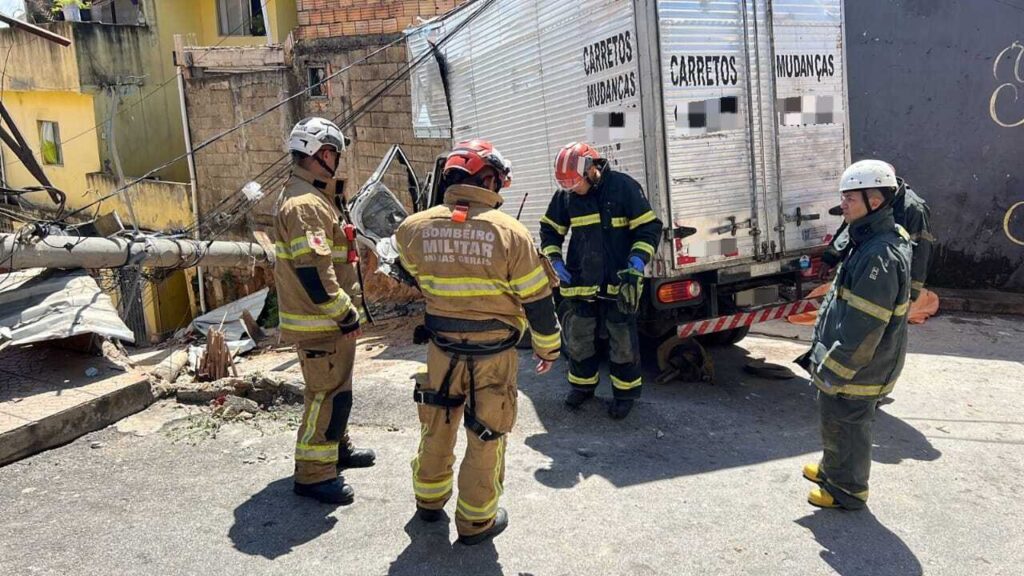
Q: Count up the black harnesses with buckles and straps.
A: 1